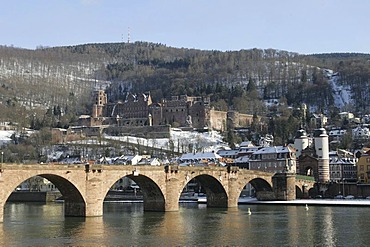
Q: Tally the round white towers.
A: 2